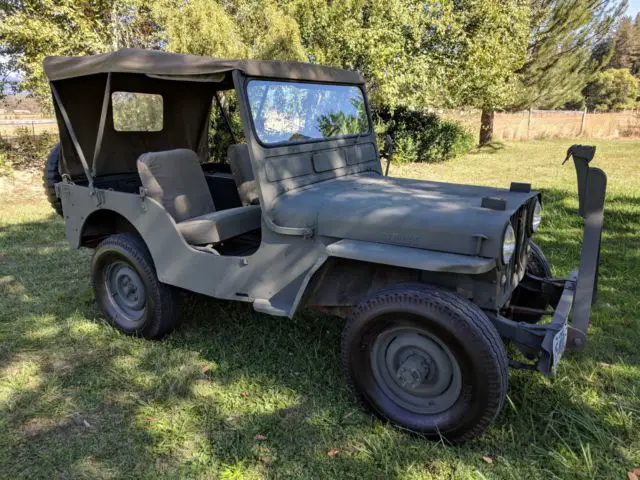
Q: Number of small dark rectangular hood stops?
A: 2